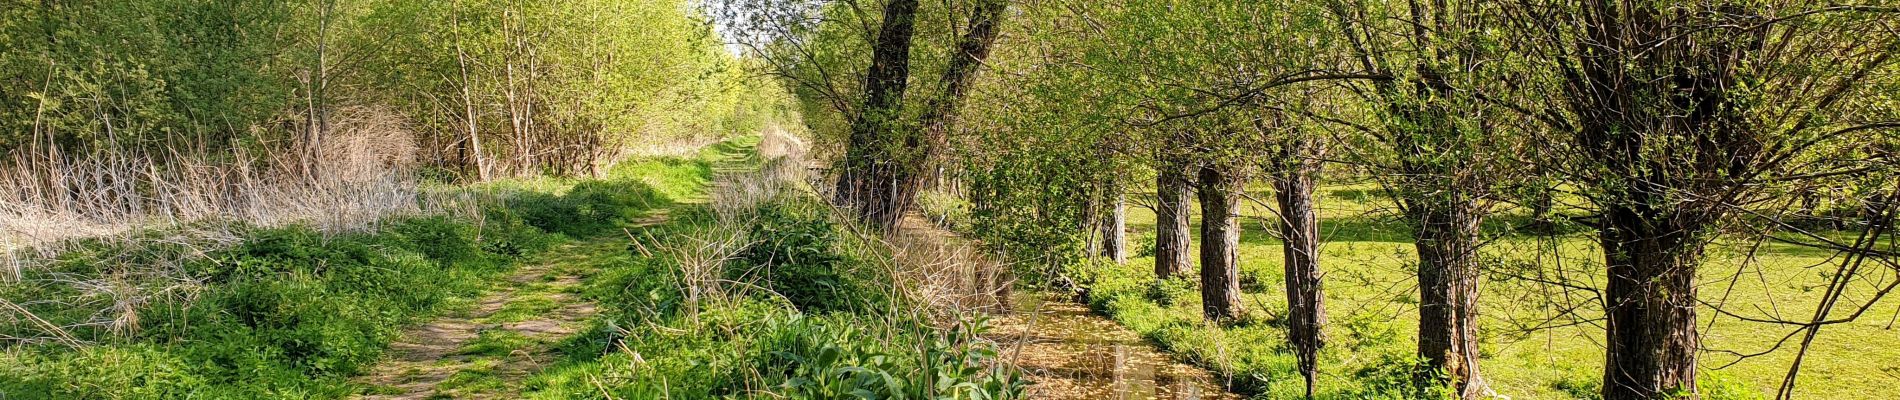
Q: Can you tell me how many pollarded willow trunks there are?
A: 6